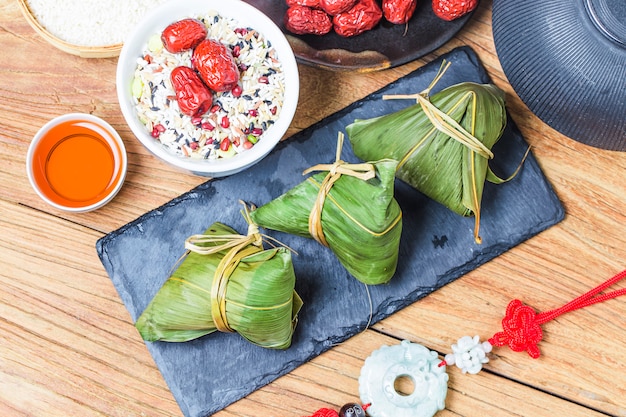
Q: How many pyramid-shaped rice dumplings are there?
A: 3